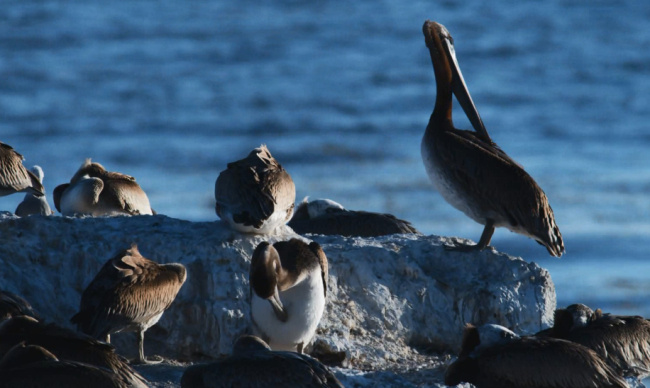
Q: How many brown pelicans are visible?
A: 13